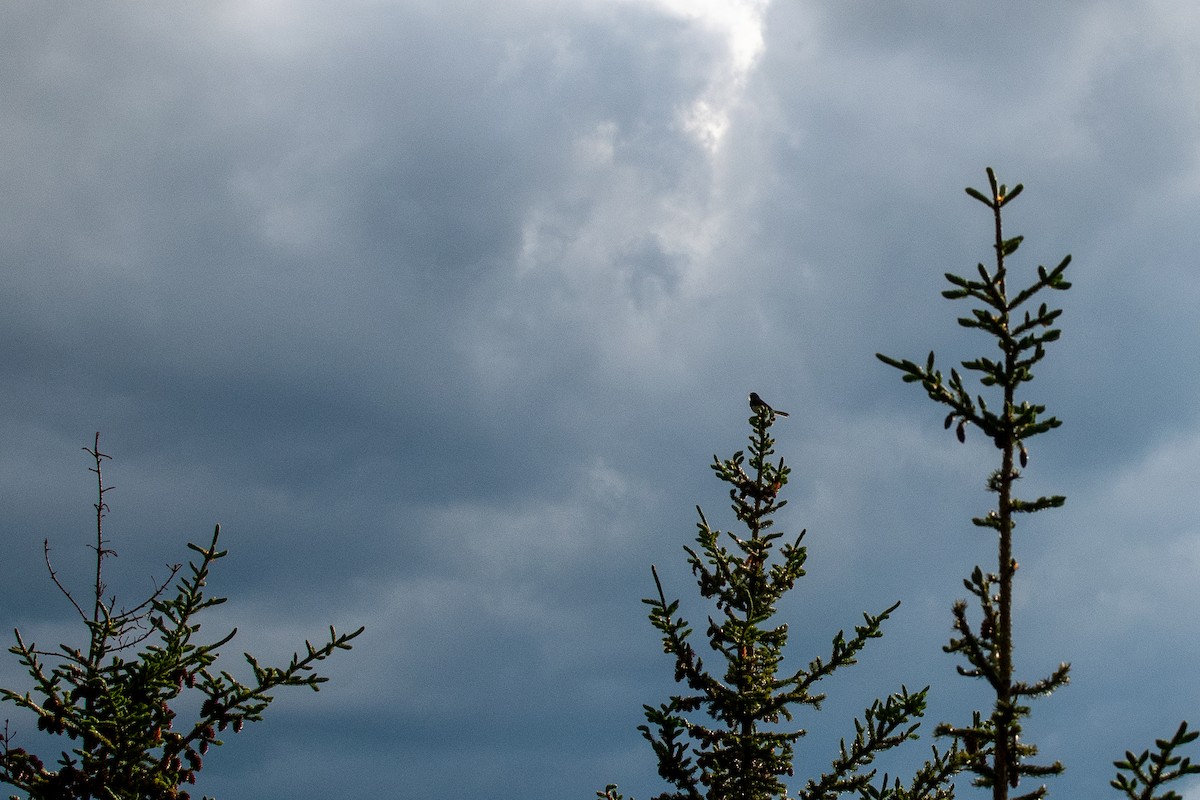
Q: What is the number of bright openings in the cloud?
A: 1